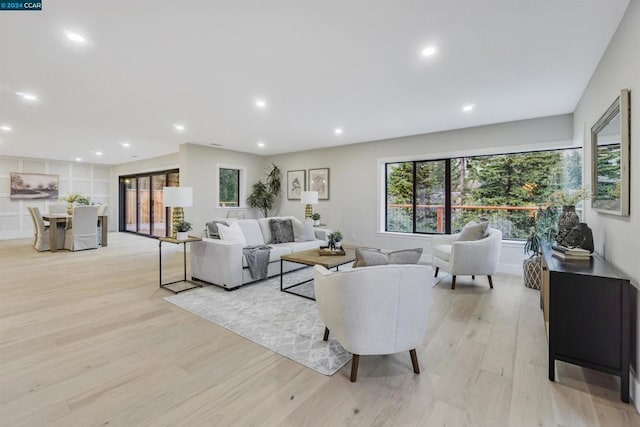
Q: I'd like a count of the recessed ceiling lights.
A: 12